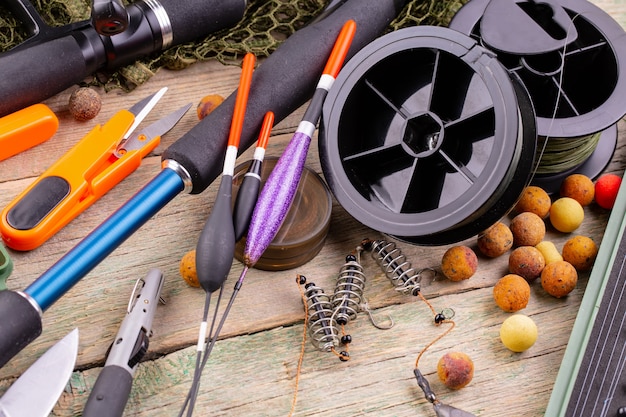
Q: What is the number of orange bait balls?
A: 12